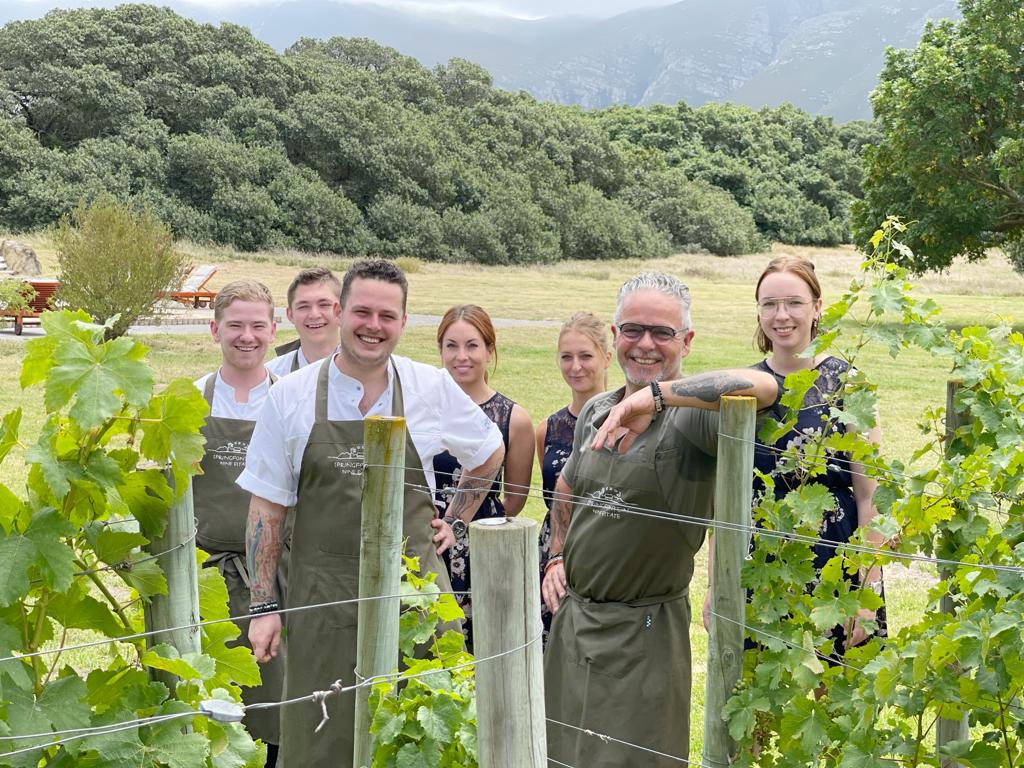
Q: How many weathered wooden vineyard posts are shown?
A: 5